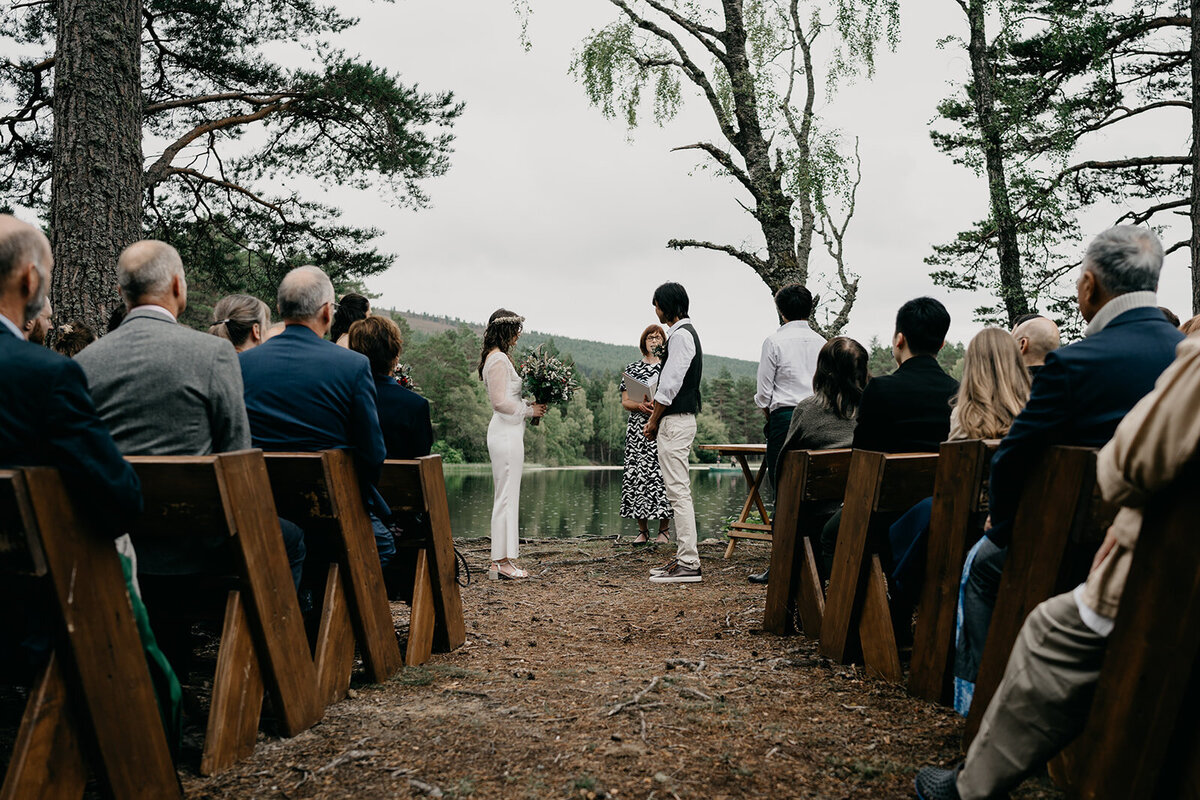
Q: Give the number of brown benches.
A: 9